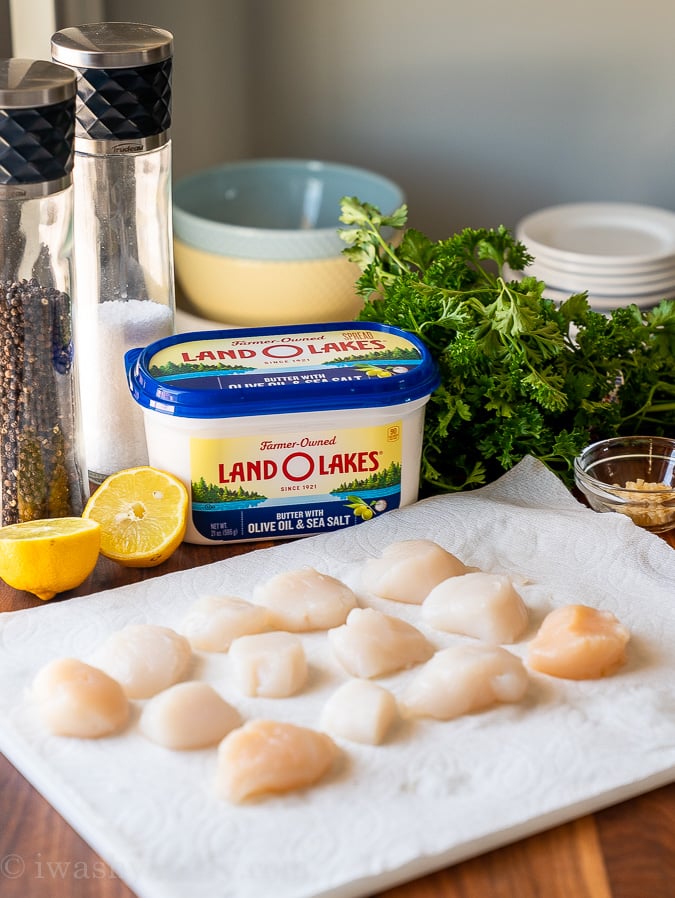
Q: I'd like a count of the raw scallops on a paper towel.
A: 13